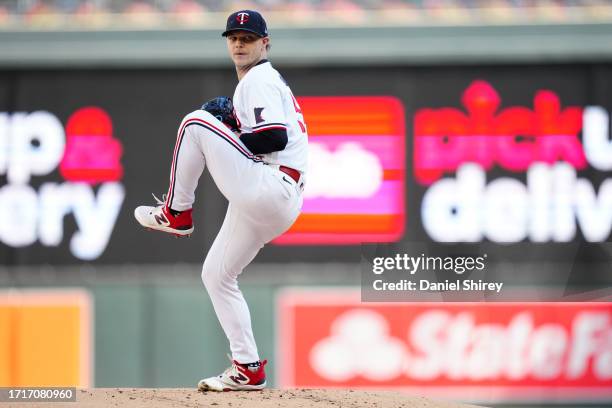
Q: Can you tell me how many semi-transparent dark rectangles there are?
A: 2